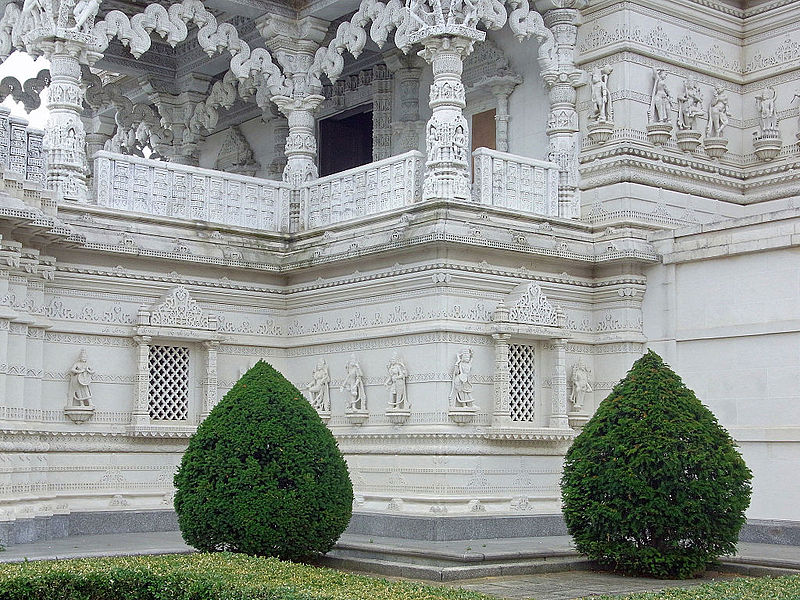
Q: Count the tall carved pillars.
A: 4